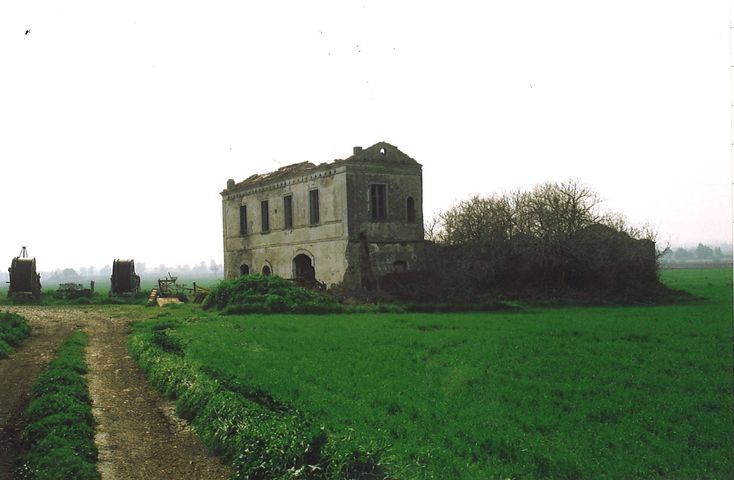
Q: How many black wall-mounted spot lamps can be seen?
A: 0